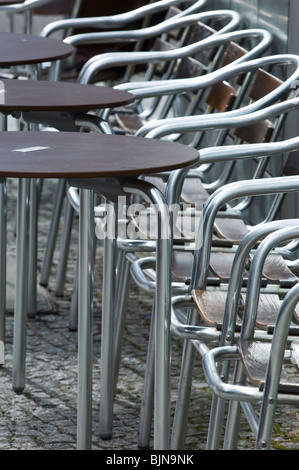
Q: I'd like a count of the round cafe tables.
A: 3